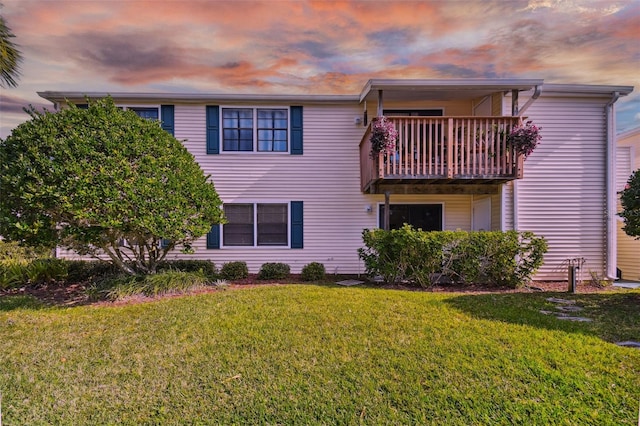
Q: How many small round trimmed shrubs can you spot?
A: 3